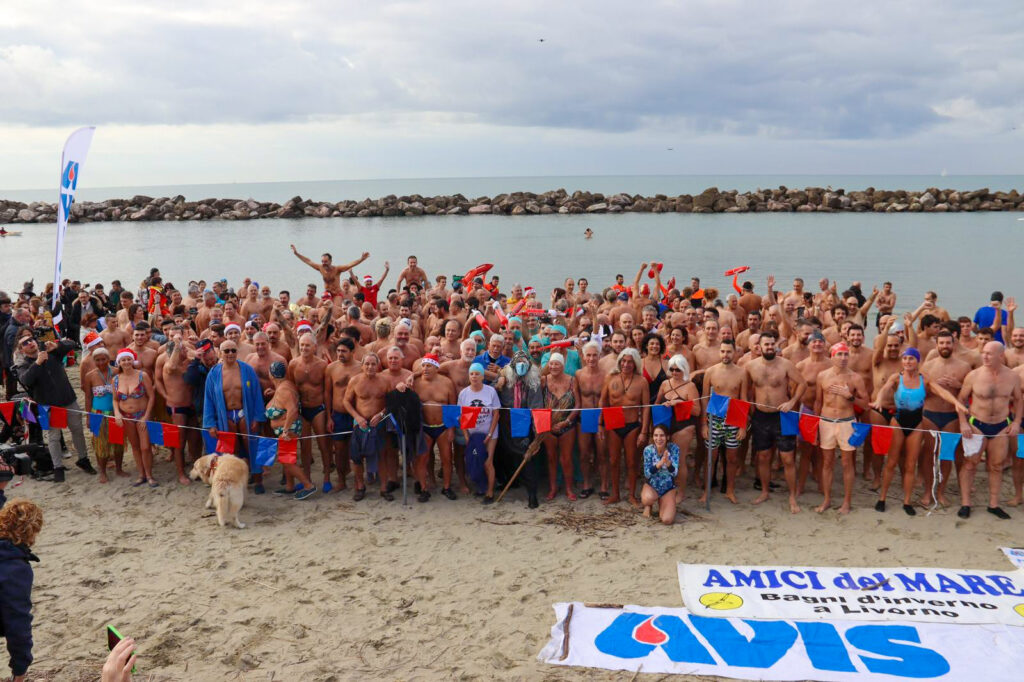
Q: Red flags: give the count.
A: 13